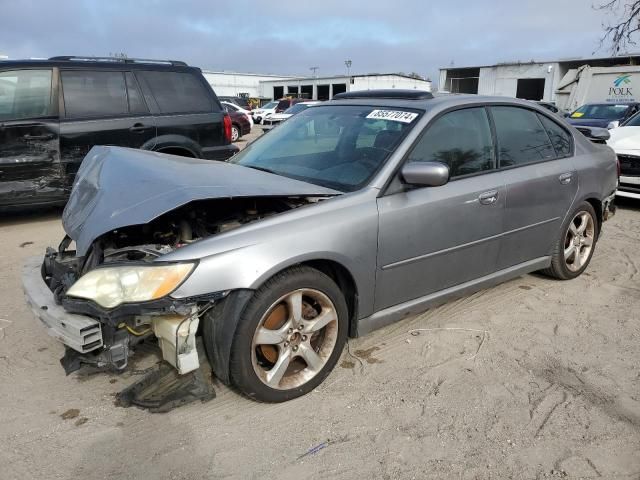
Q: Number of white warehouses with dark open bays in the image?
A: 2